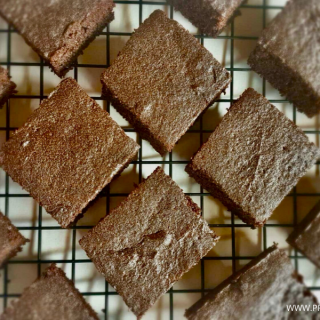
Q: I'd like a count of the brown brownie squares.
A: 12